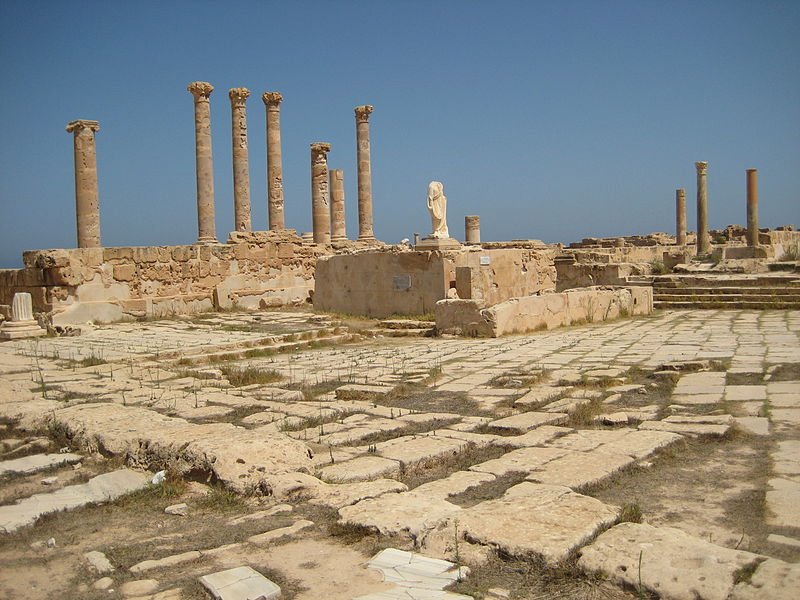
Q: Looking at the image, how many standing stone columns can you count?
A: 11